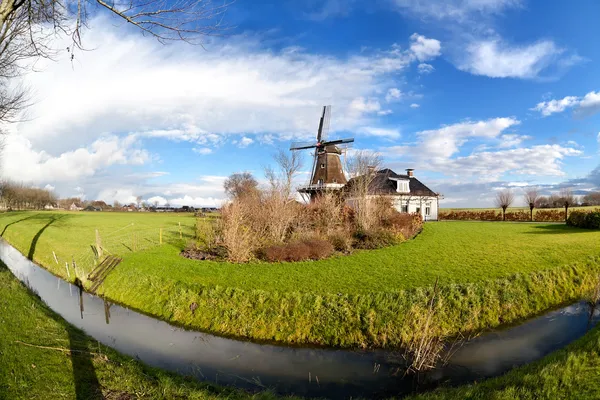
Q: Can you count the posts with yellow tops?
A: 2